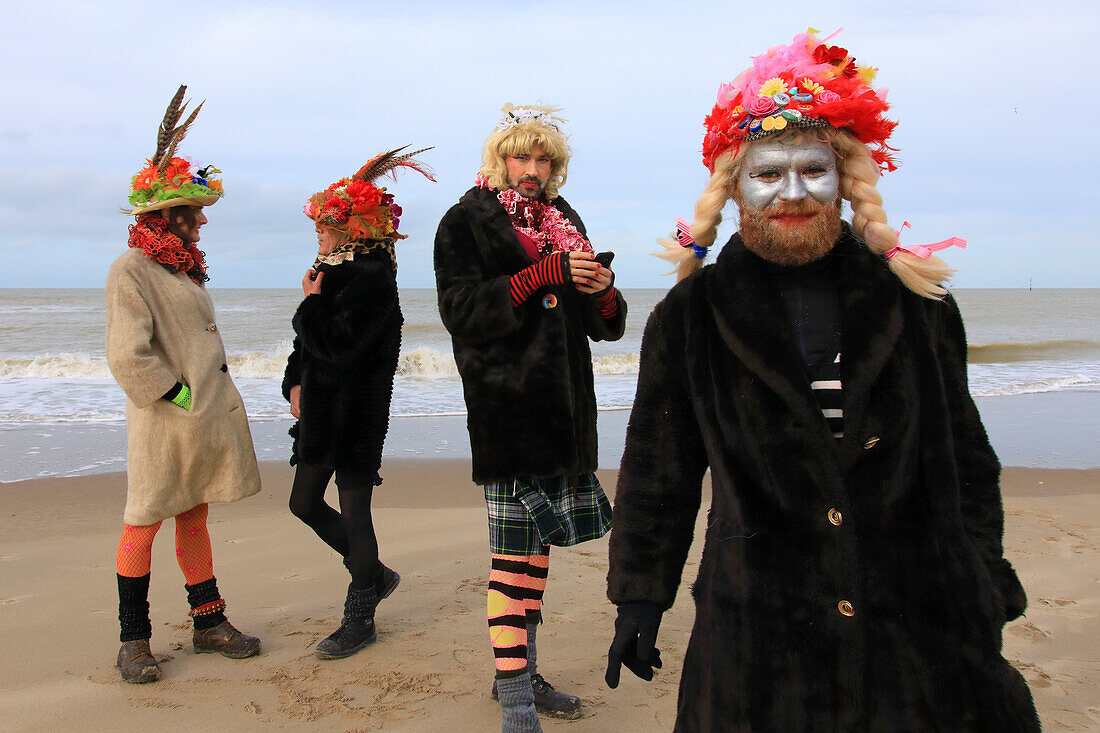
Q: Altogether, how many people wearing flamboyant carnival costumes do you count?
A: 4